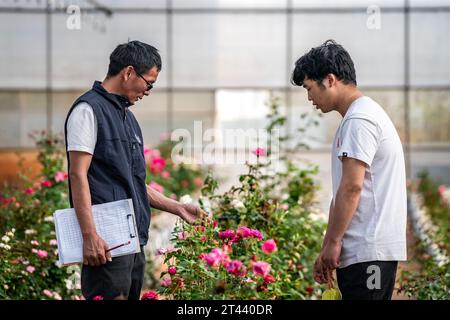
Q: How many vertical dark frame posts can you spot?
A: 4